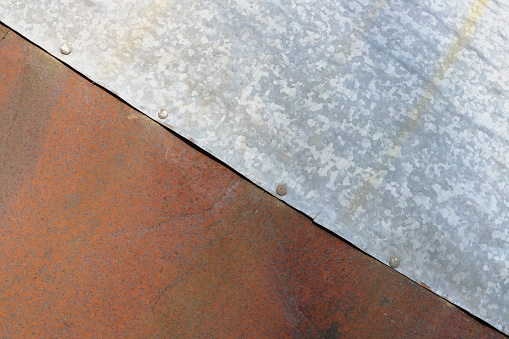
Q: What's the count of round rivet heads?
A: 4